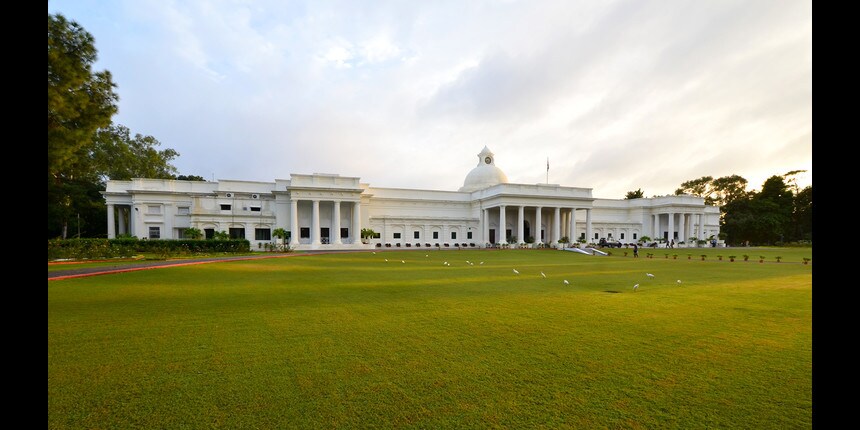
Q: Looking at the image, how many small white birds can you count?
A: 15